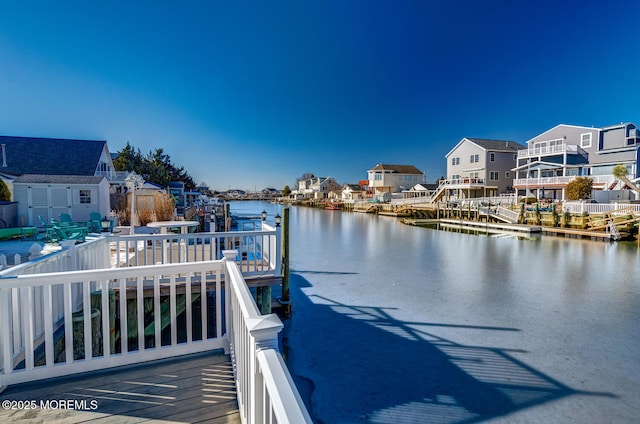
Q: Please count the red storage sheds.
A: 0